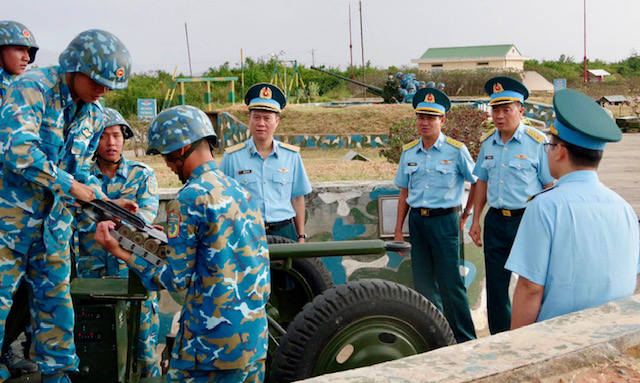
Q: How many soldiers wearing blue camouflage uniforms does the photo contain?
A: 4